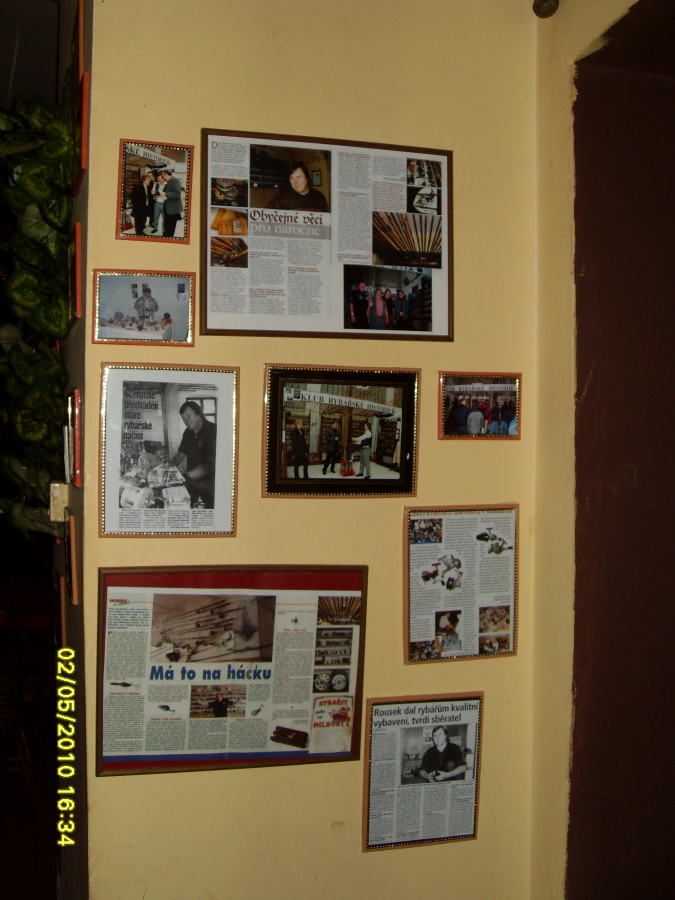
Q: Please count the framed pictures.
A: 9